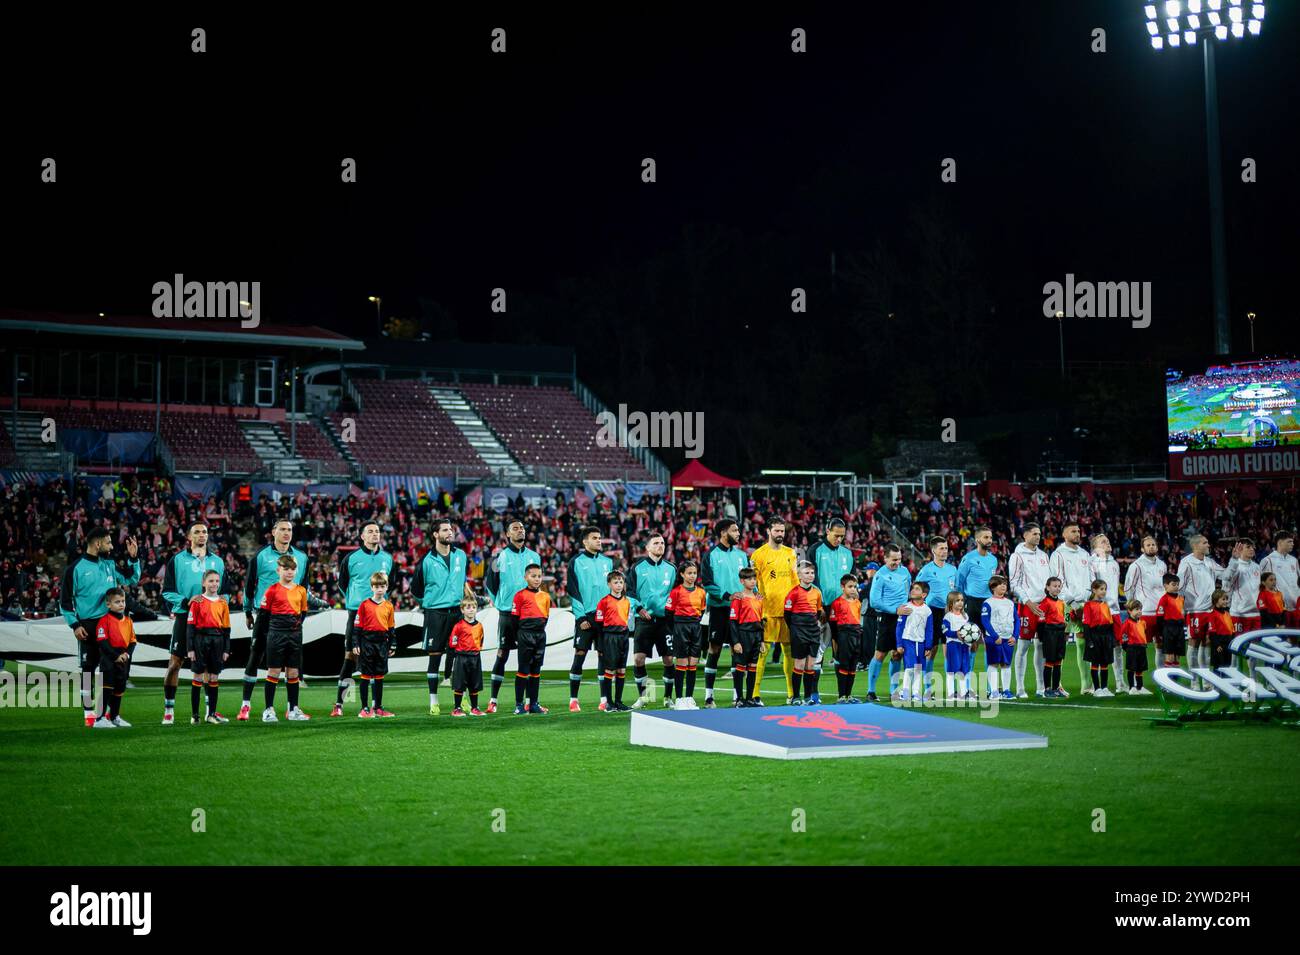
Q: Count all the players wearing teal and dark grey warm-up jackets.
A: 10